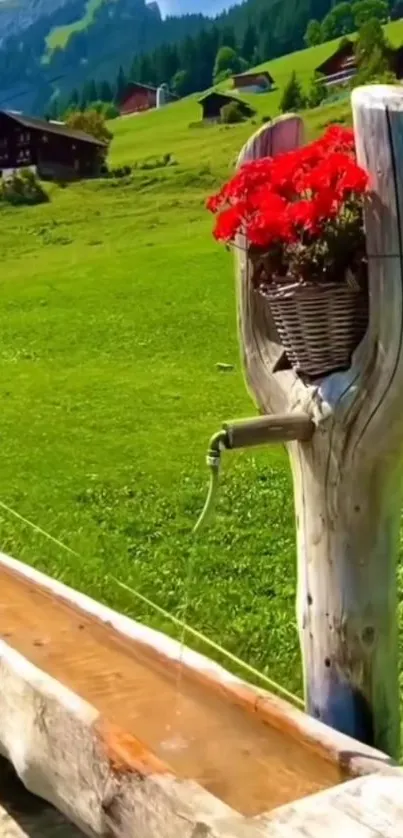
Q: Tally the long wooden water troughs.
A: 1